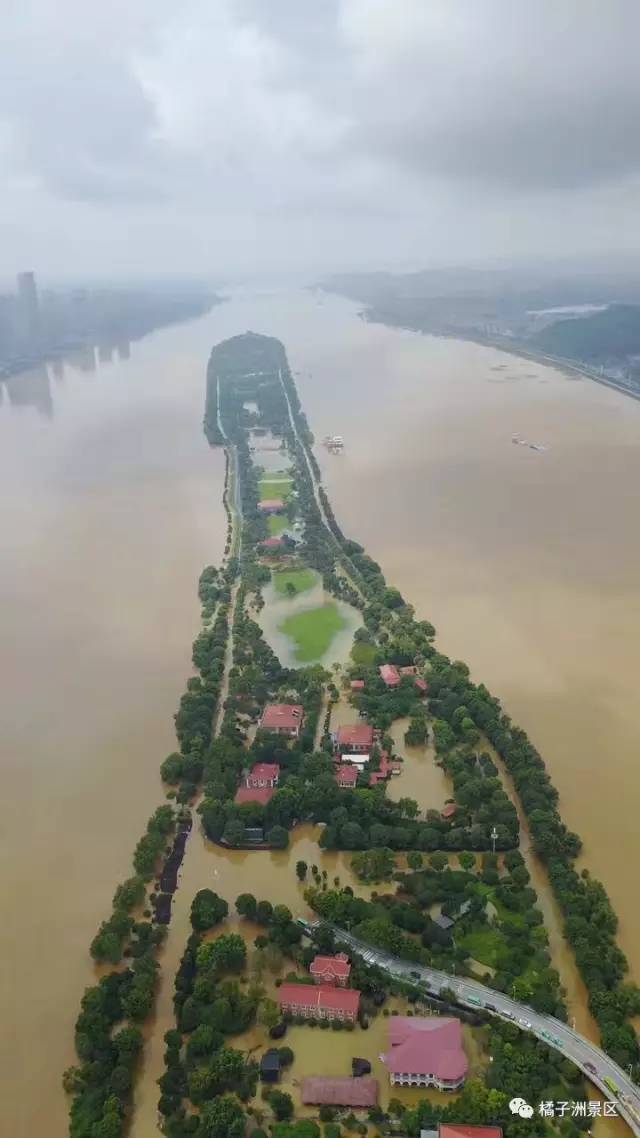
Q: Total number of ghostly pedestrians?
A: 0